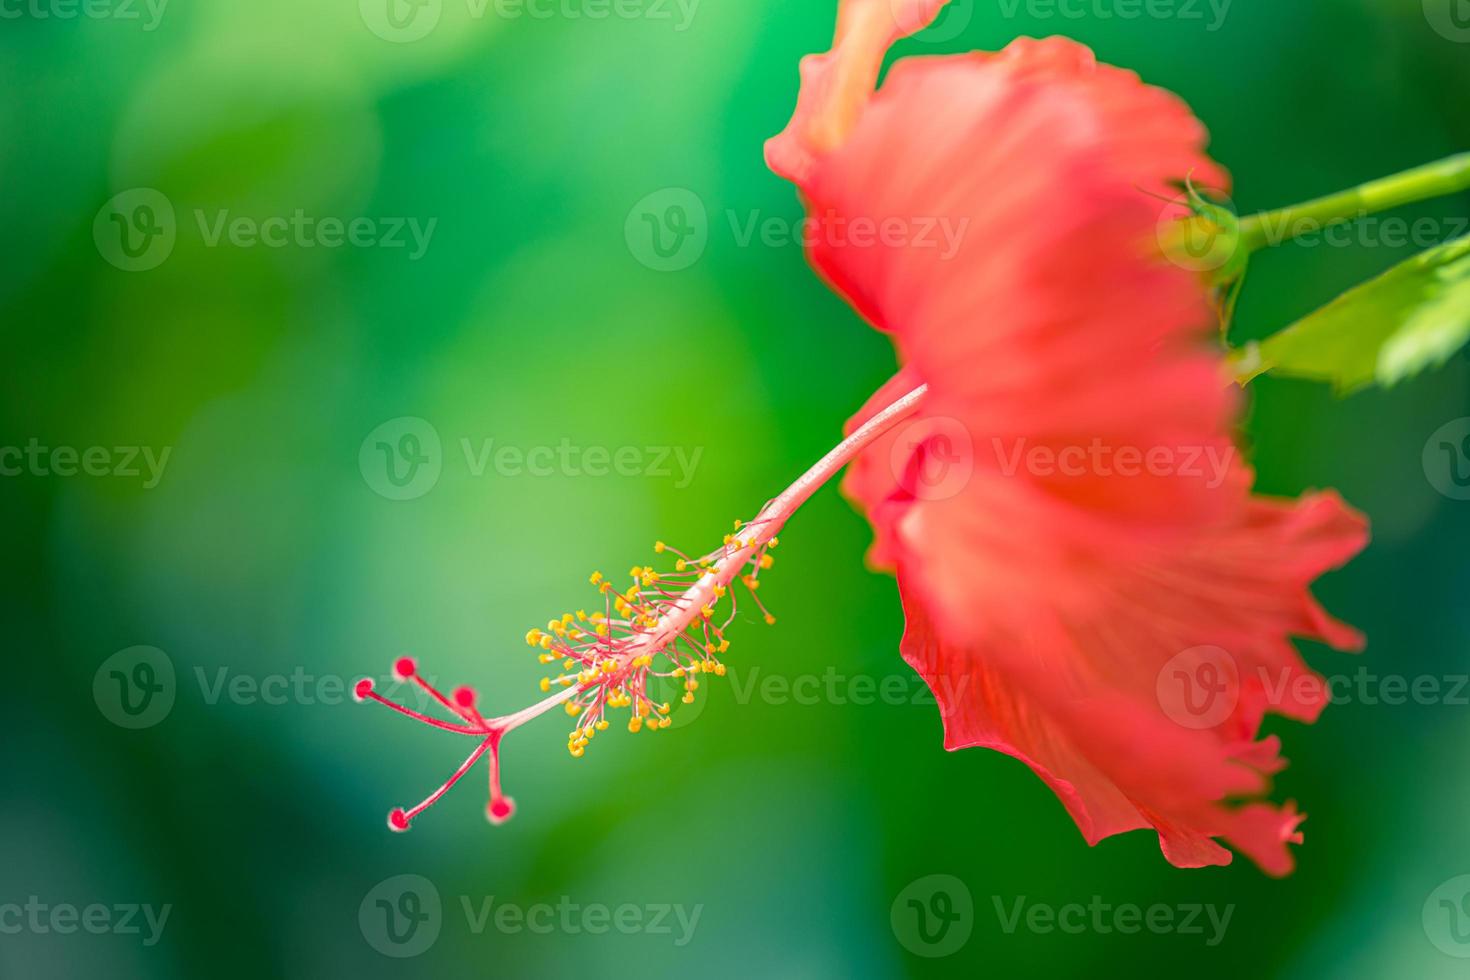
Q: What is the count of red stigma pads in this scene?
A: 5